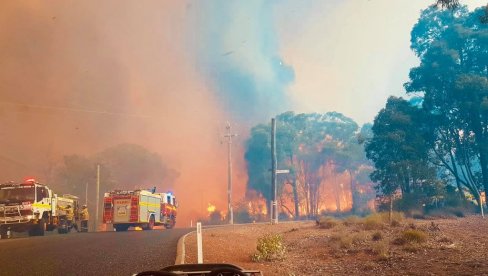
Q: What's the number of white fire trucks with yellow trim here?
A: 1